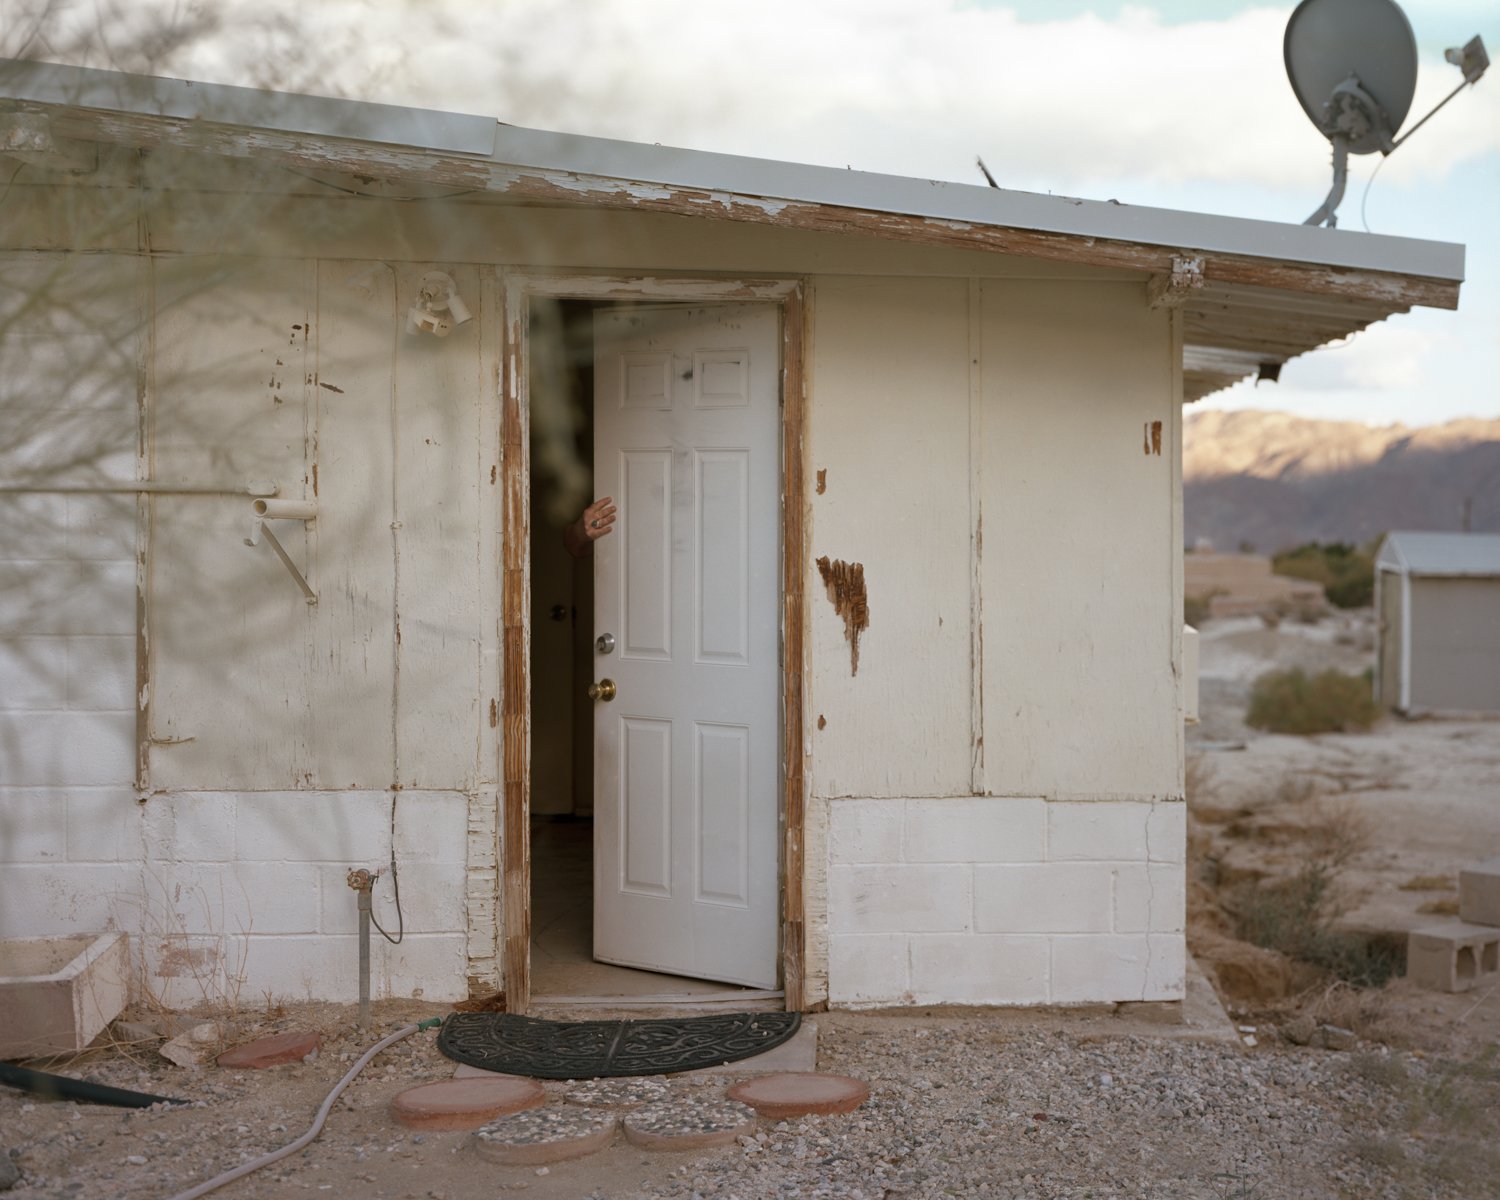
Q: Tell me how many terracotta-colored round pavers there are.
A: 3